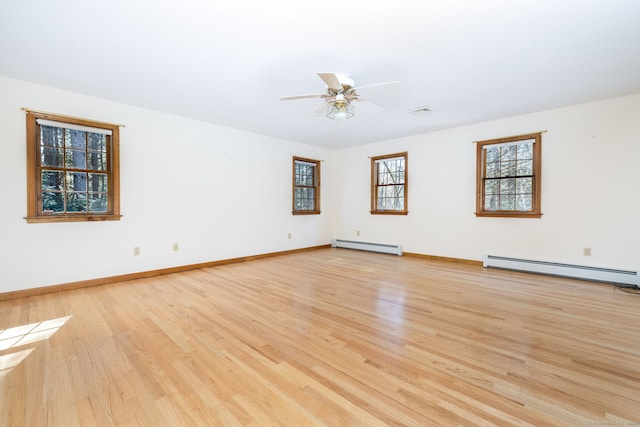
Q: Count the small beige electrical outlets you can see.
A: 5